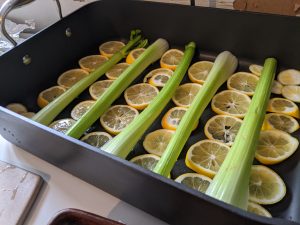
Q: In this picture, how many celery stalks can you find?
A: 5